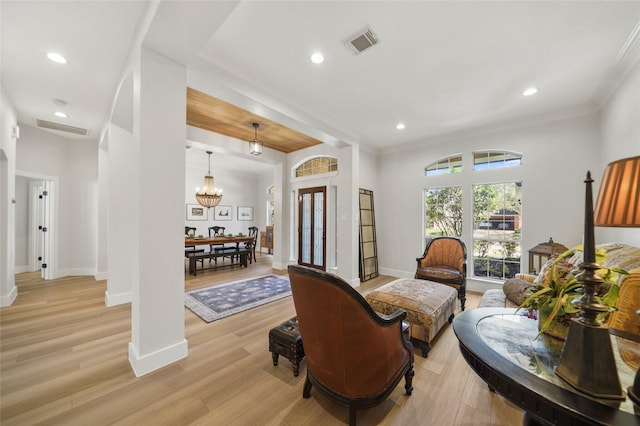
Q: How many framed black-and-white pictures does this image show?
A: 3